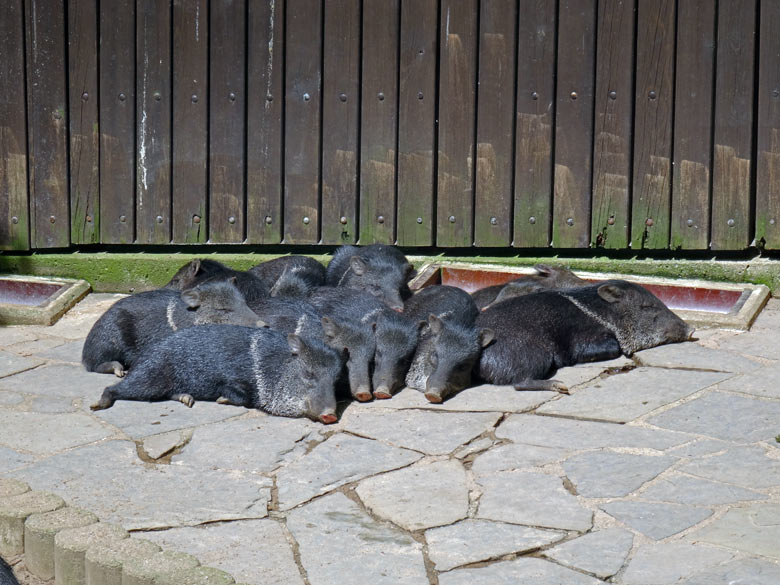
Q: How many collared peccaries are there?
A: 10